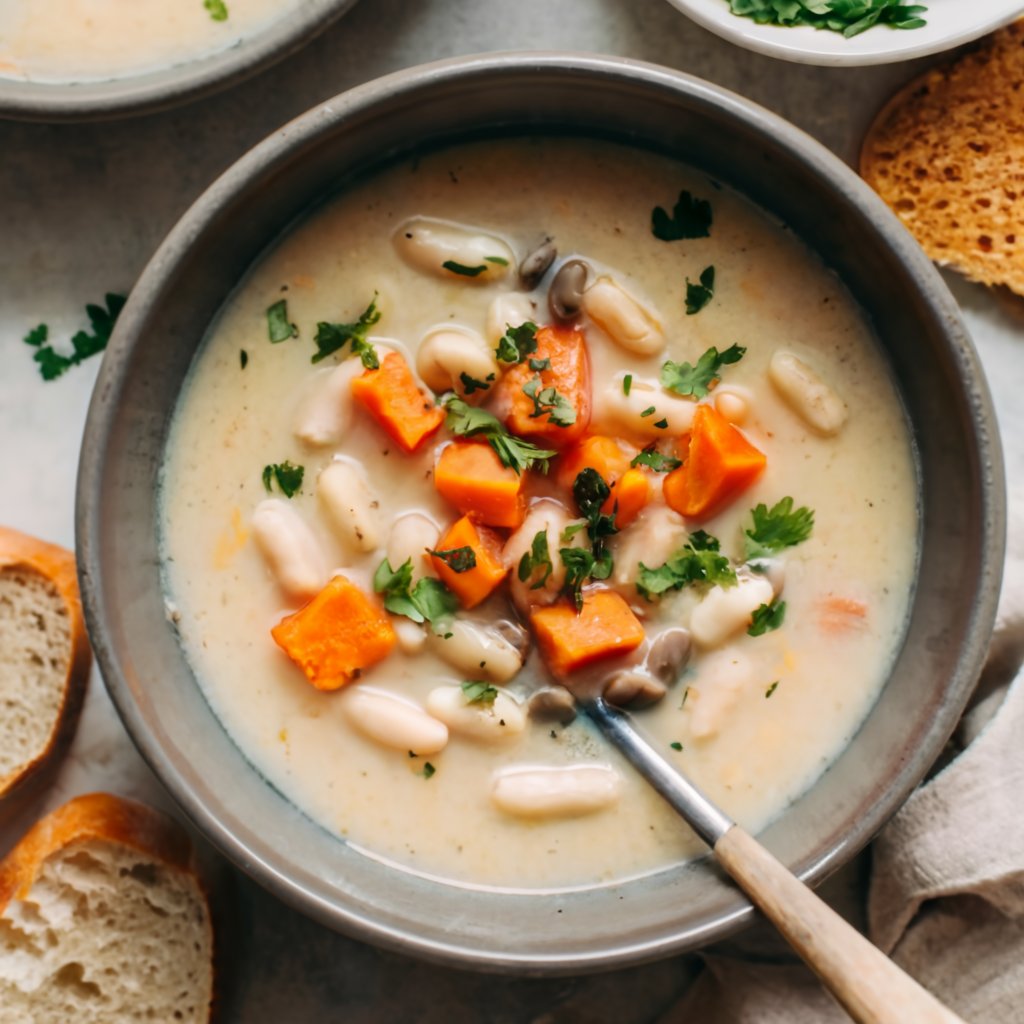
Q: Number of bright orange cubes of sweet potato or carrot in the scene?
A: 8